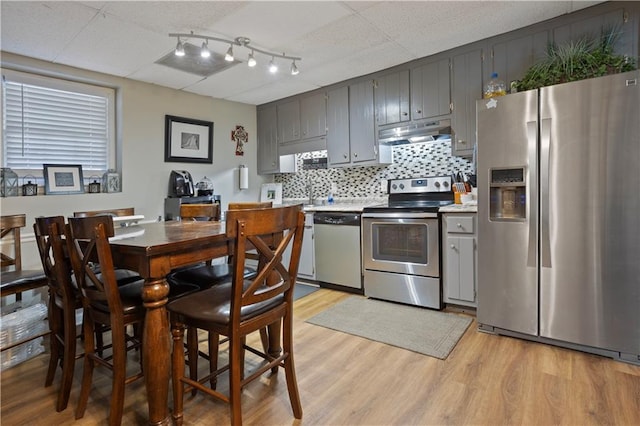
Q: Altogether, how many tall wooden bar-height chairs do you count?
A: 7